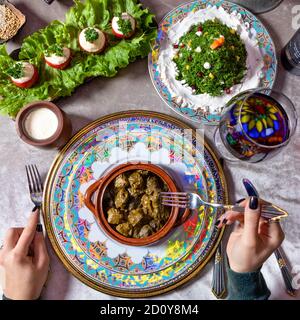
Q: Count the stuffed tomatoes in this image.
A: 4